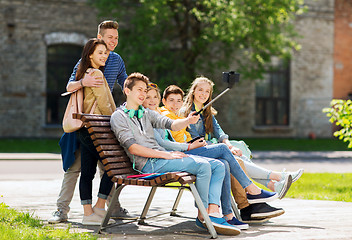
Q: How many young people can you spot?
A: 6